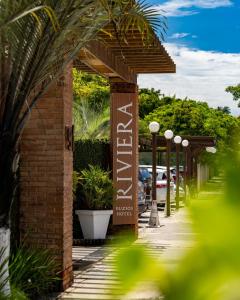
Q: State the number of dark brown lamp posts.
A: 4